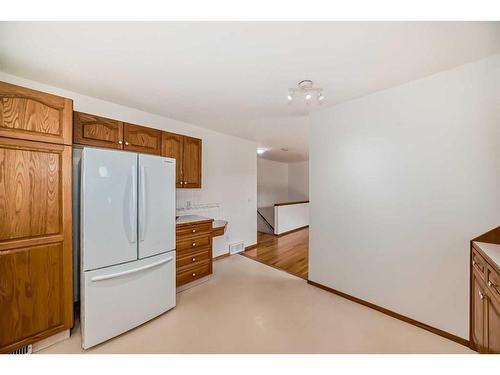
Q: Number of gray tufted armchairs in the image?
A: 0